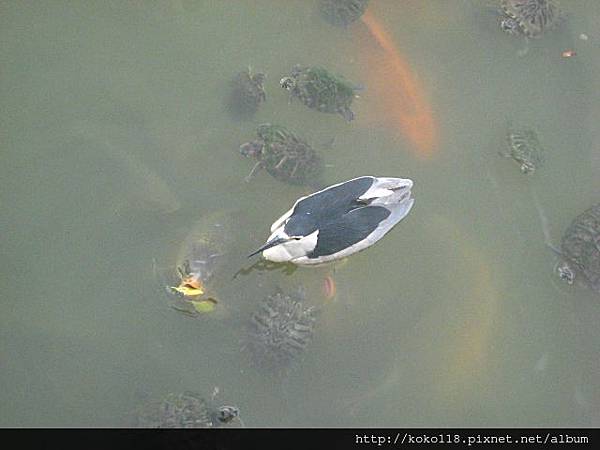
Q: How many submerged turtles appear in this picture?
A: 9